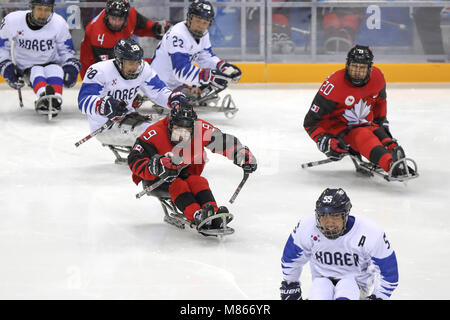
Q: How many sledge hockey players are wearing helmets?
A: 7